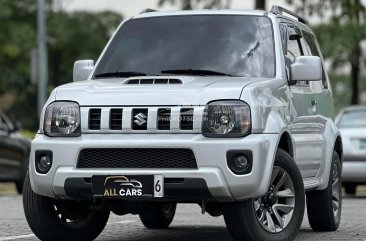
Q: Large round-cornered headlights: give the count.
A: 2